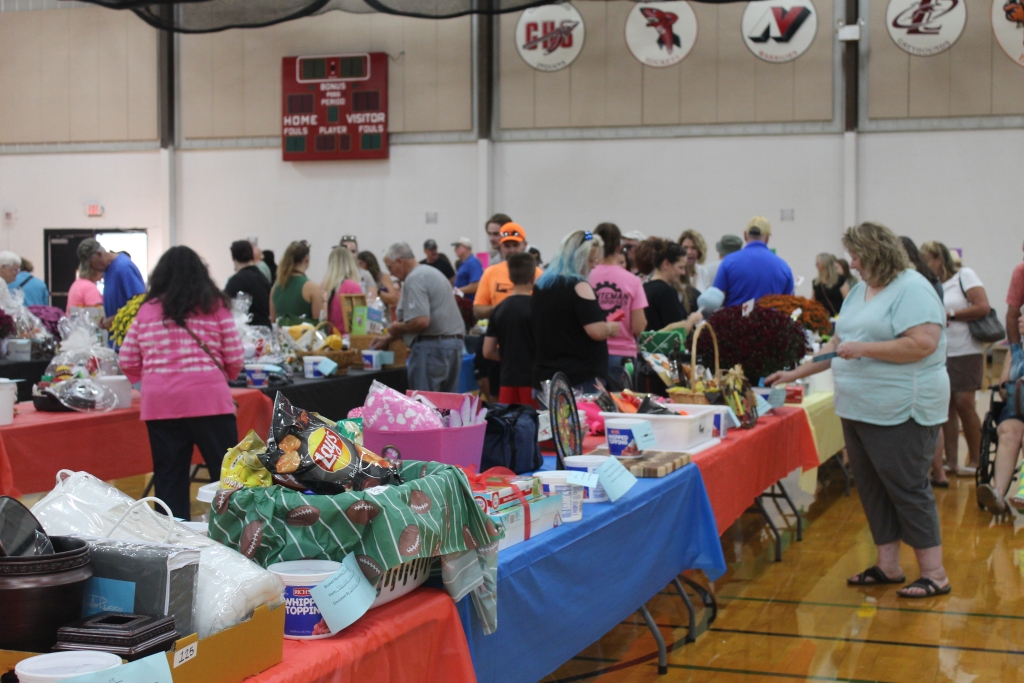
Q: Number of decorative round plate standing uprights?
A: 1